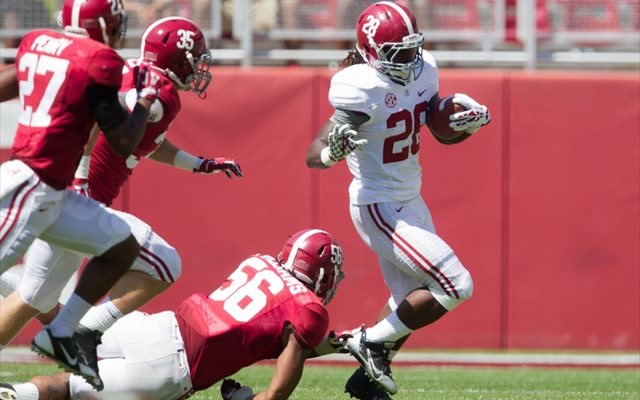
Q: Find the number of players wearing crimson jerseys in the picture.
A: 3